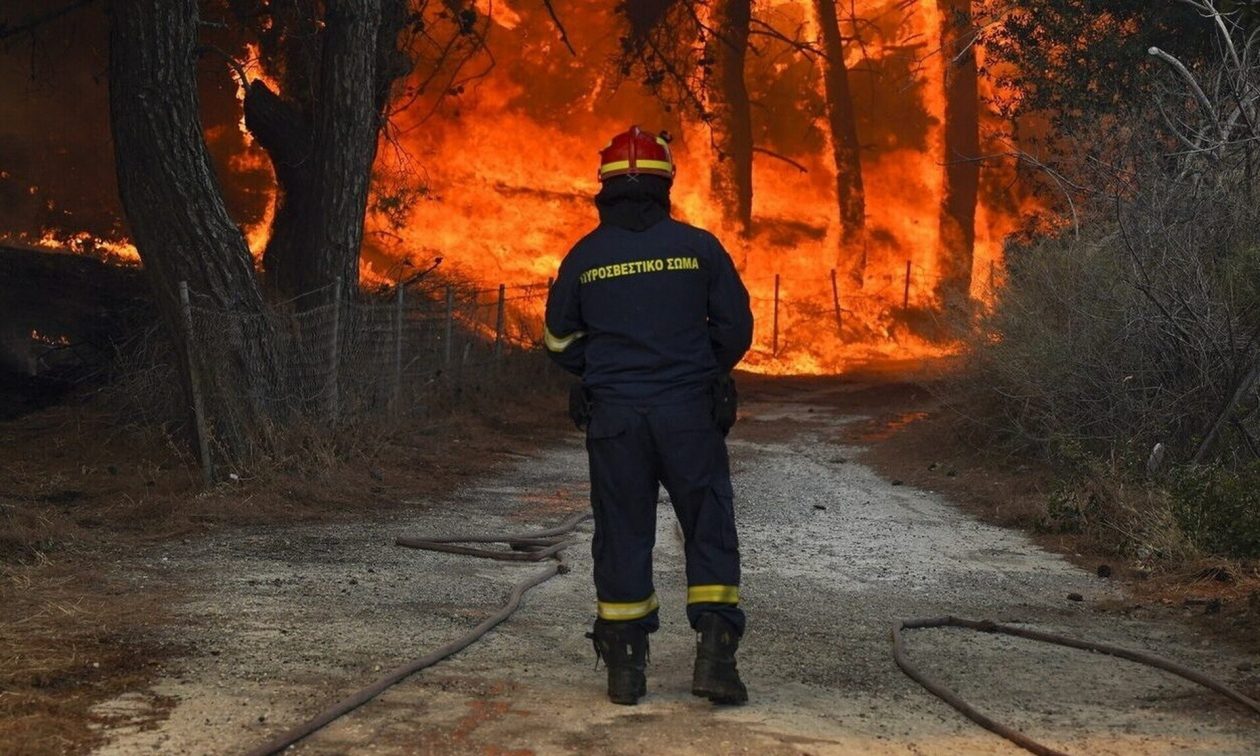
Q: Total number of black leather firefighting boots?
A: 2